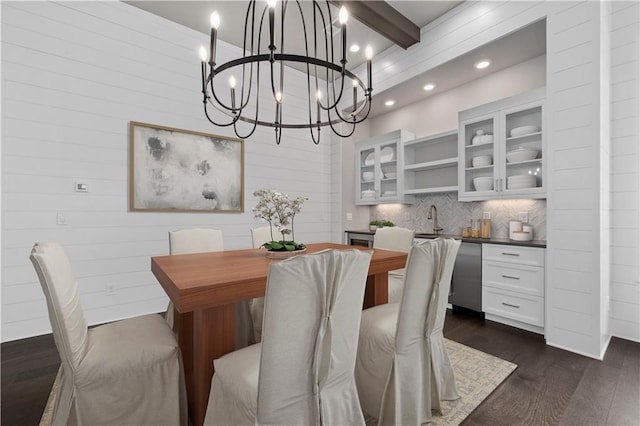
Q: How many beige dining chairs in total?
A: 6